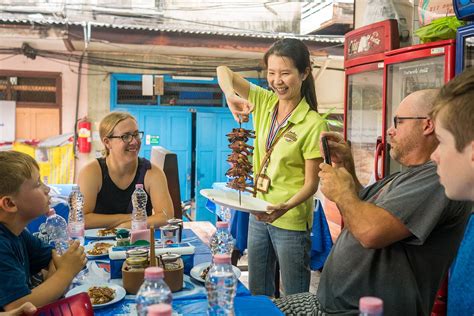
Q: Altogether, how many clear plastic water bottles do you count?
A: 8